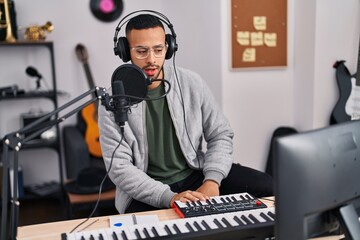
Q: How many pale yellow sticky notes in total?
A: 5